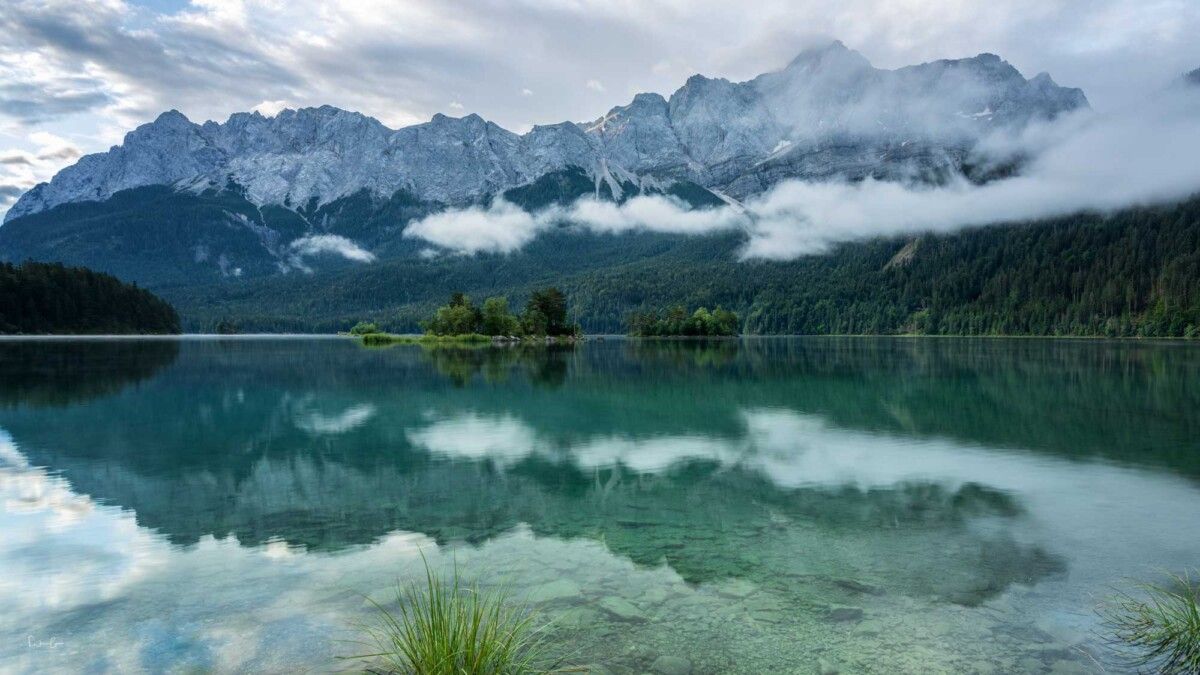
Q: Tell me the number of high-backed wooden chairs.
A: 0